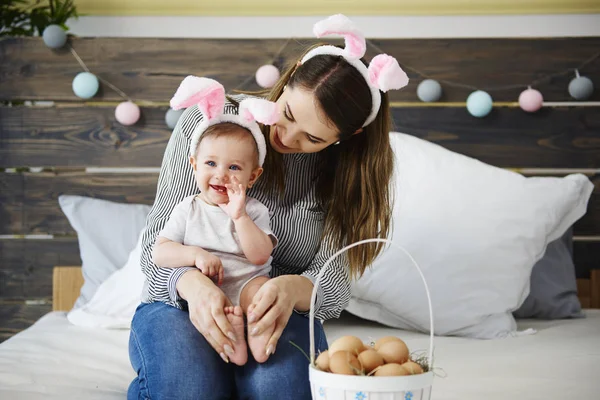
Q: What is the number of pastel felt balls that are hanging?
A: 9